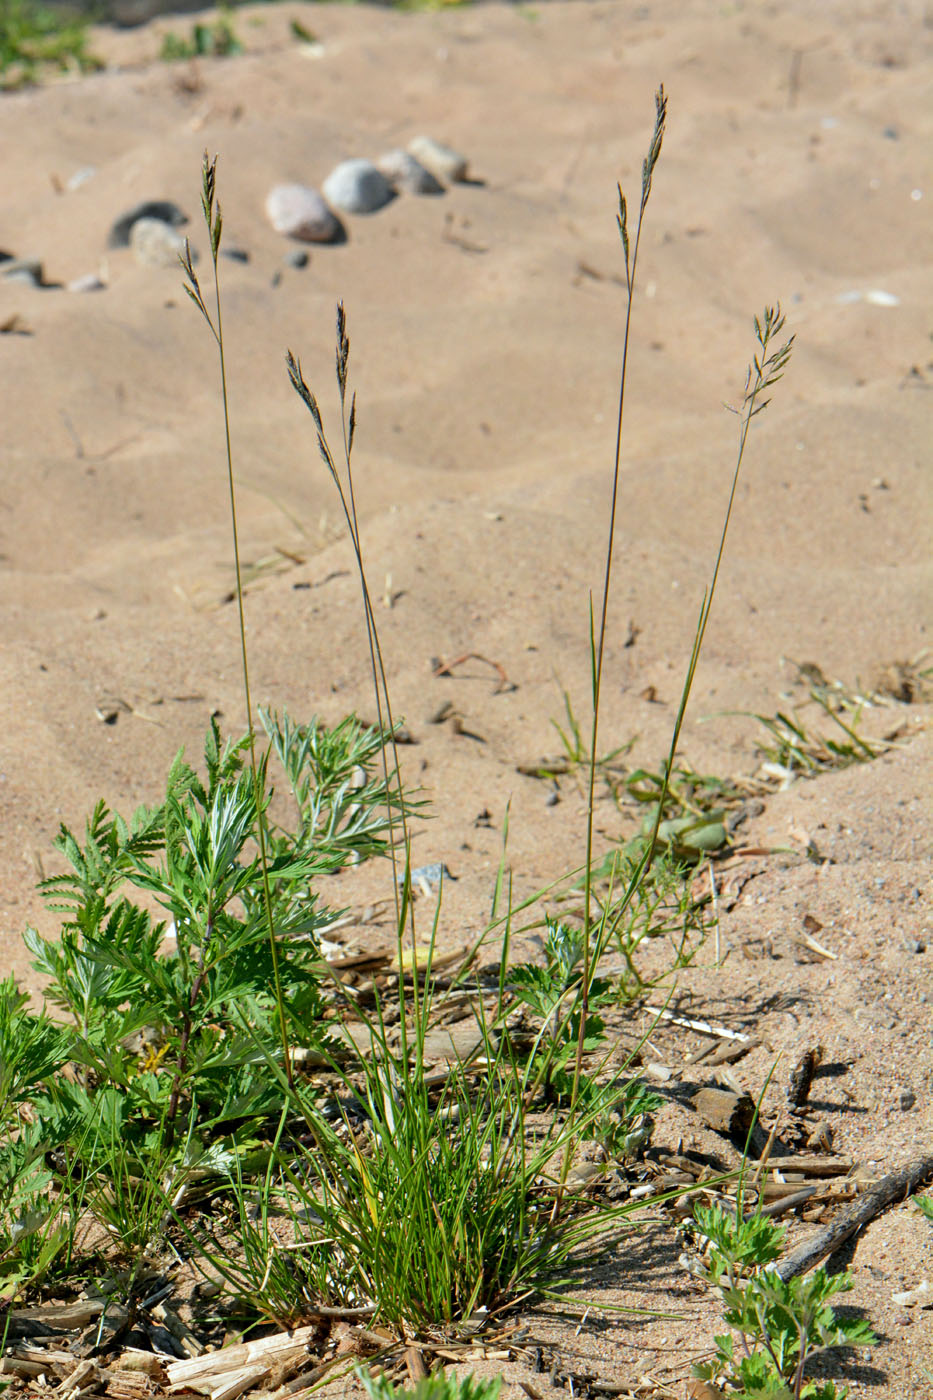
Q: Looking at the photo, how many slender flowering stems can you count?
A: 5